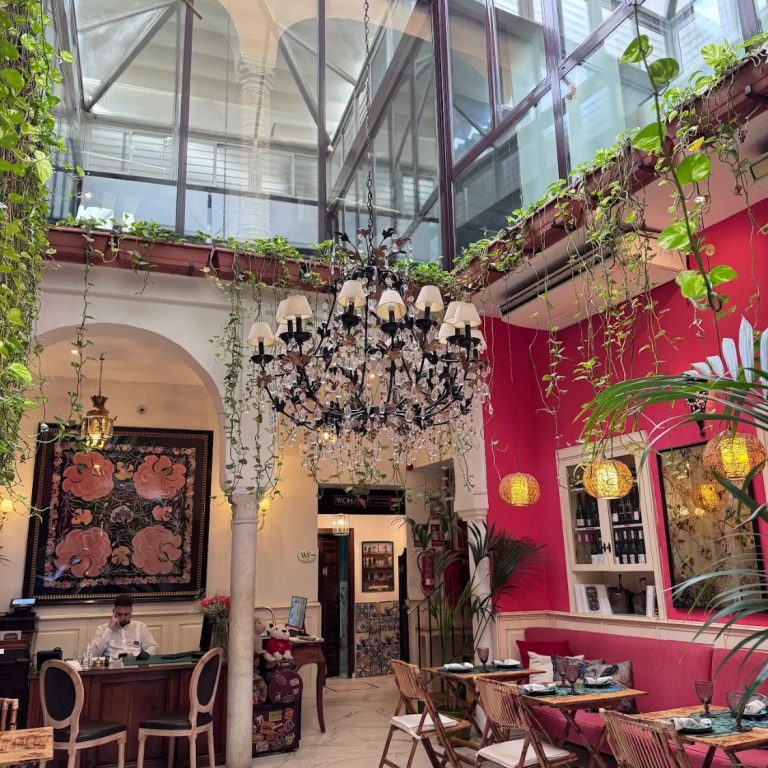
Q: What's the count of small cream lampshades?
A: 11